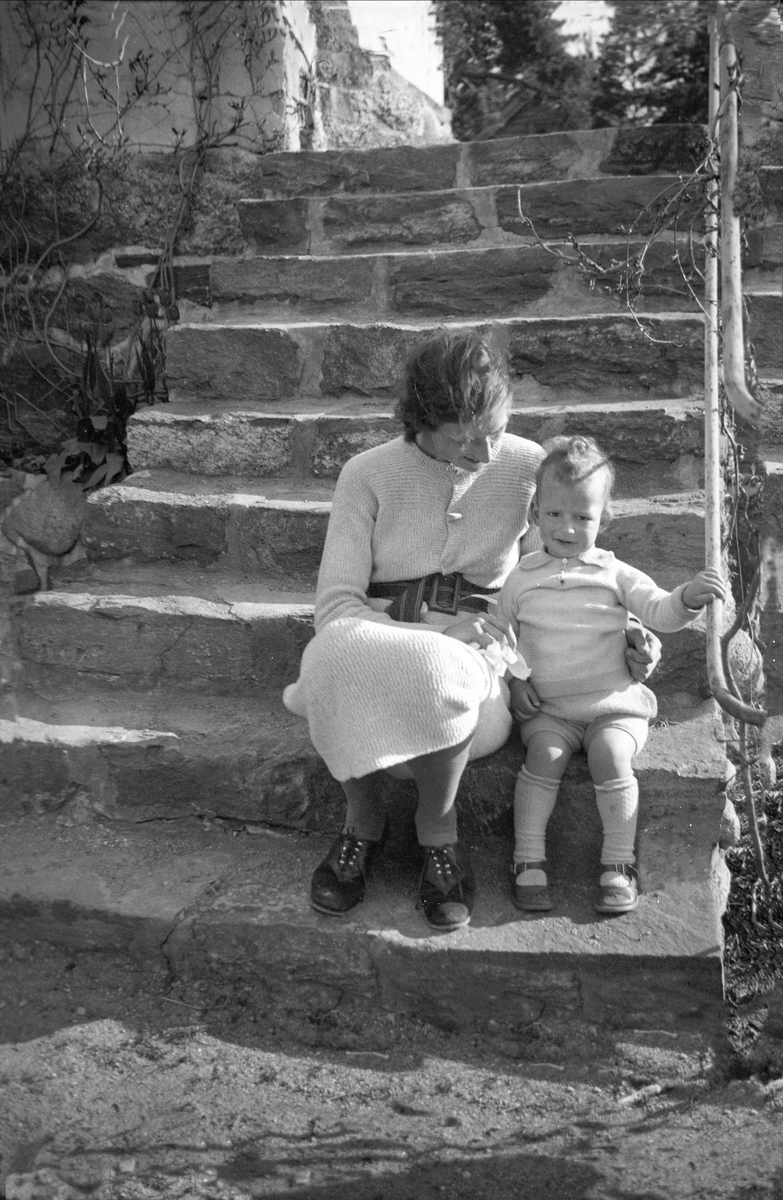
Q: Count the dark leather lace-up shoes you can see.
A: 2